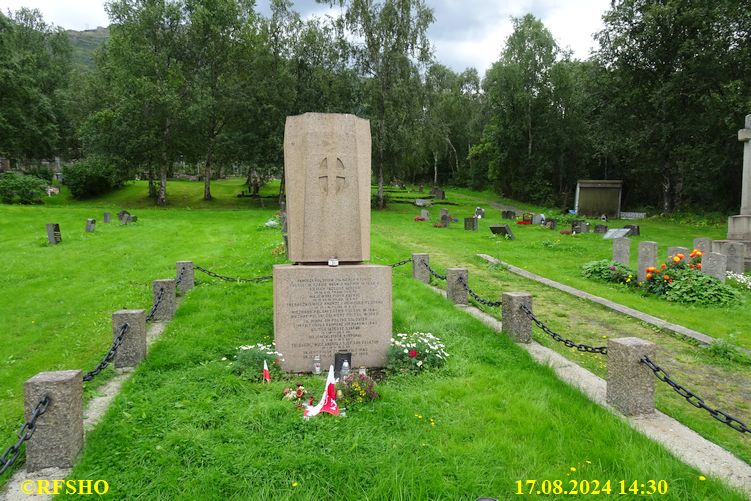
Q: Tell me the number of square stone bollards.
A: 8